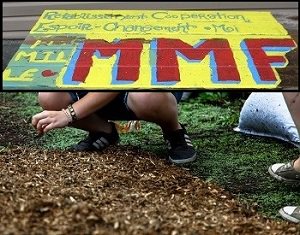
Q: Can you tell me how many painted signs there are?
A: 1